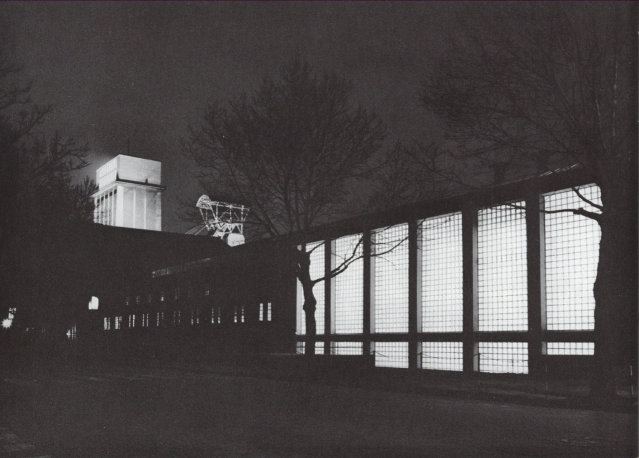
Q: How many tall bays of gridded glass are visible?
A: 6